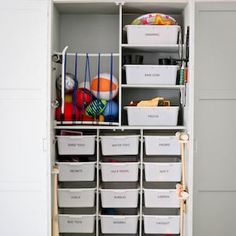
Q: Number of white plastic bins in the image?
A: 15